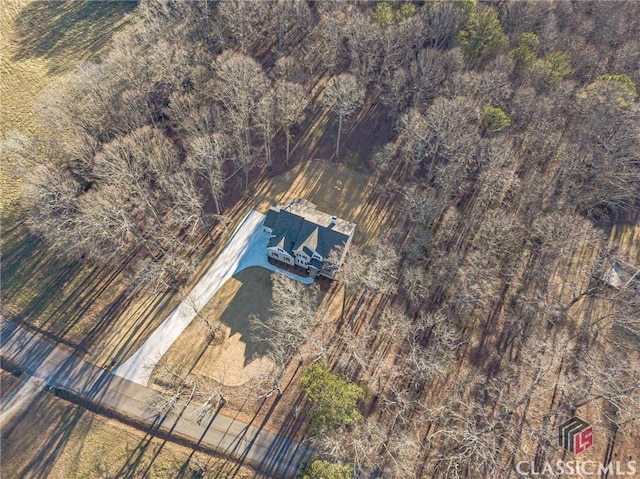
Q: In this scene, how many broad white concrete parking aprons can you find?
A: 1